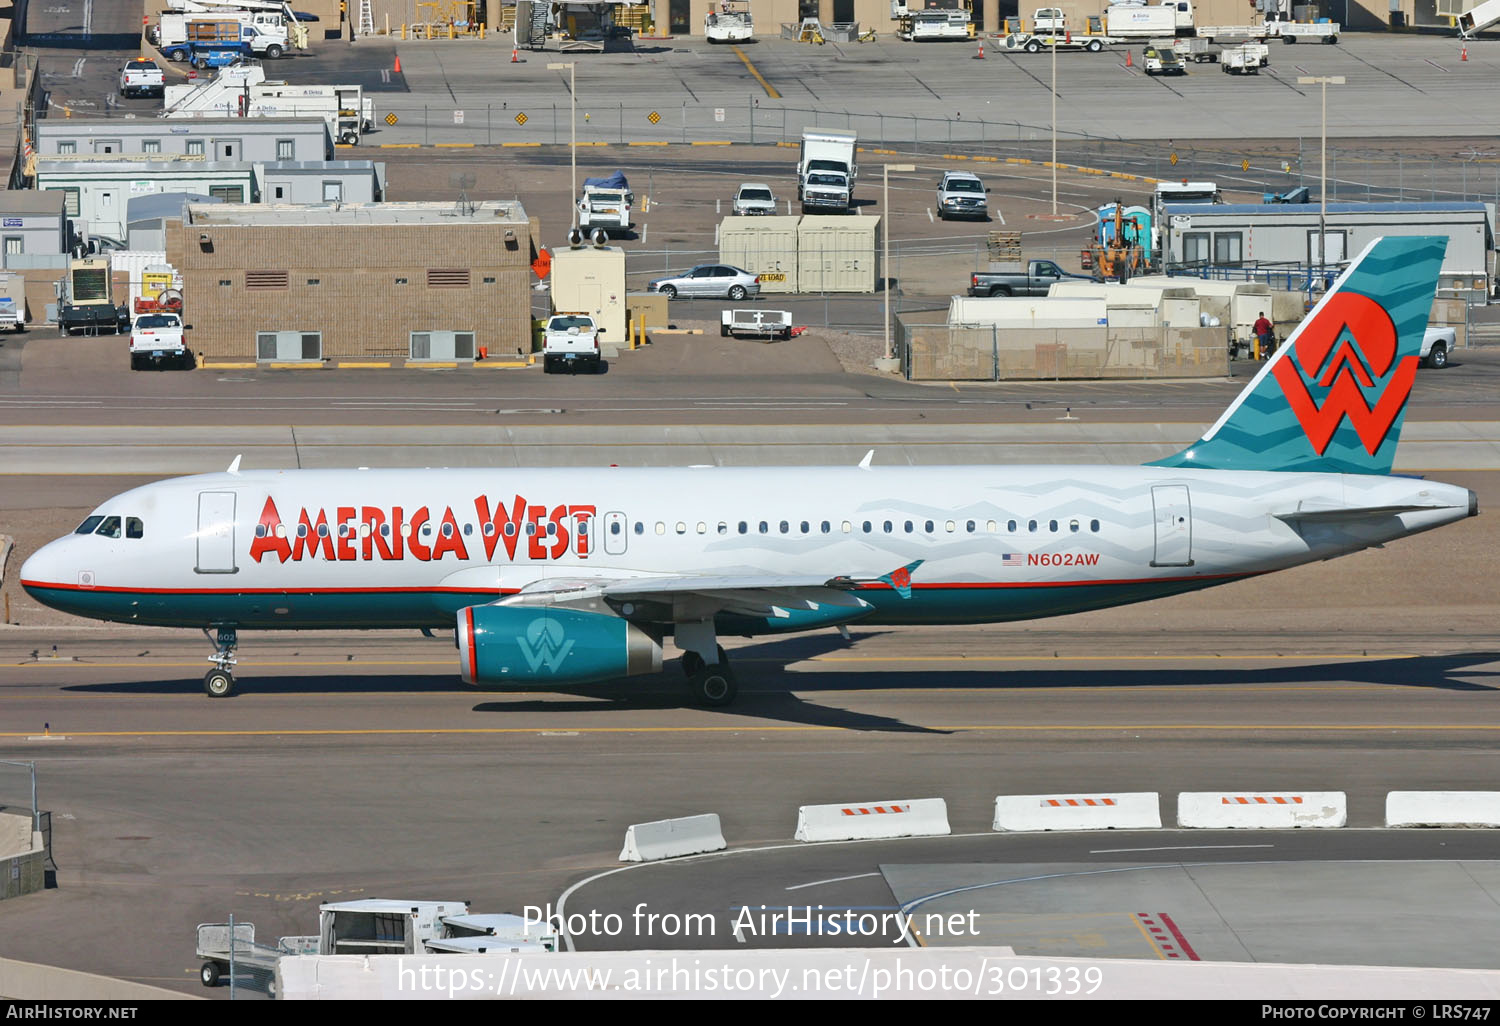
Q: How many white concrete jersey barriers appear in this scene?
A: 5